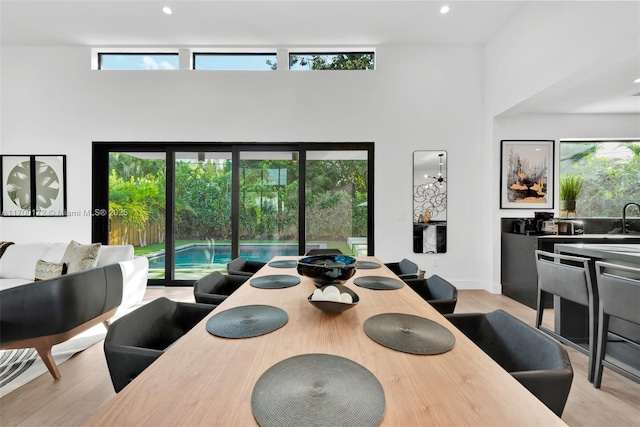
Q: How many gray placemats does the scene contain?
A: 7